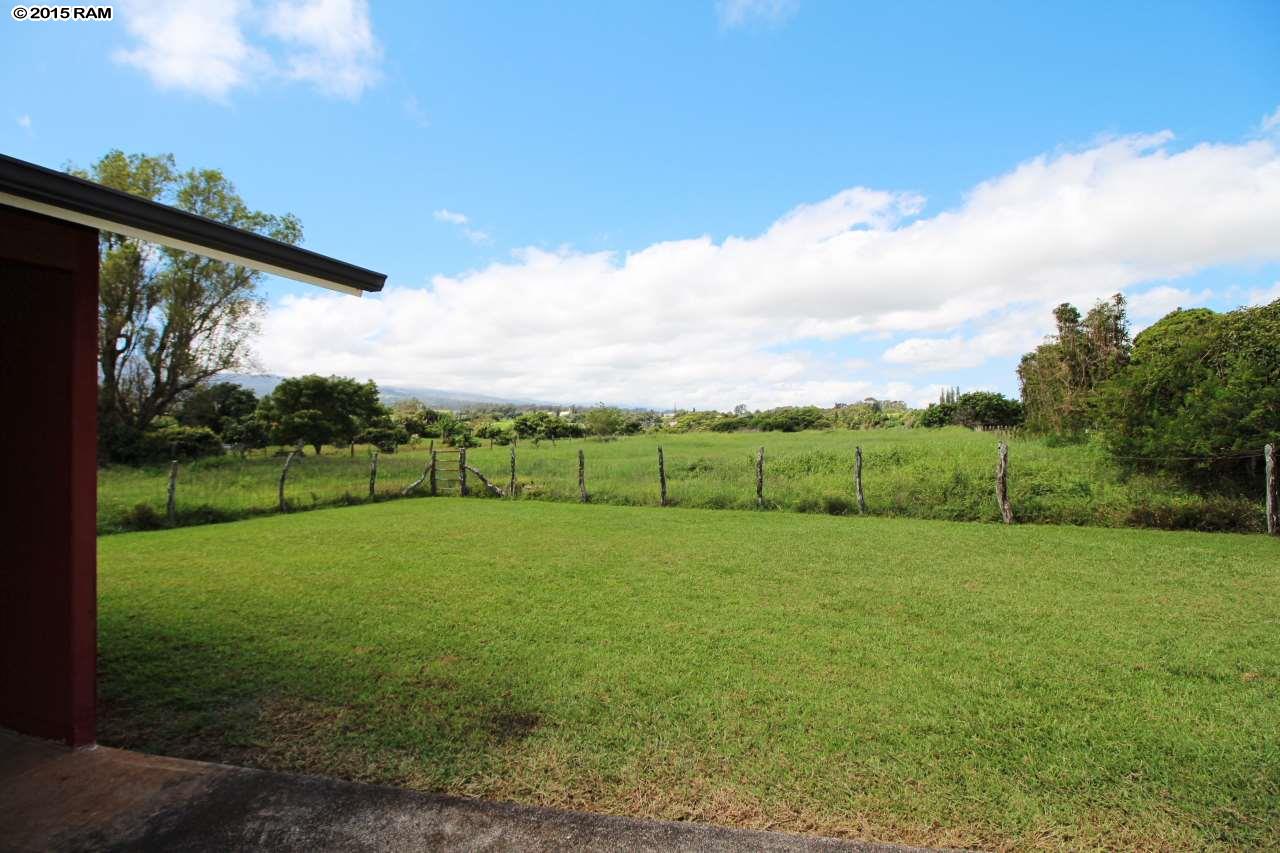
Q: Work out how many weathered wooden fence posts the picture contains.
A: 12